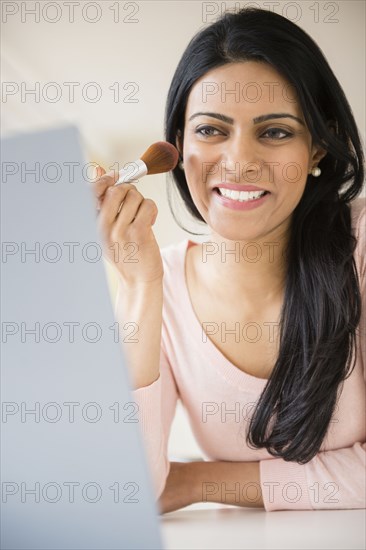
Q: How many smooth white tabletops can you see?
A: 1